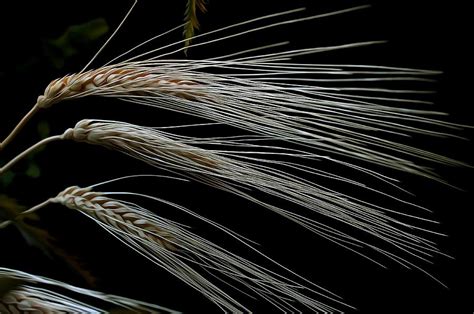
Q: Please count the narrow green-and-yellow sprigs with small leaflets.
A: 1